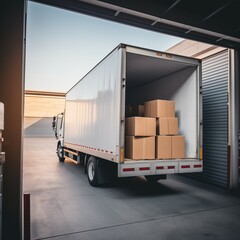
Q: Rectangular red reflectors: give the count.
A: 6